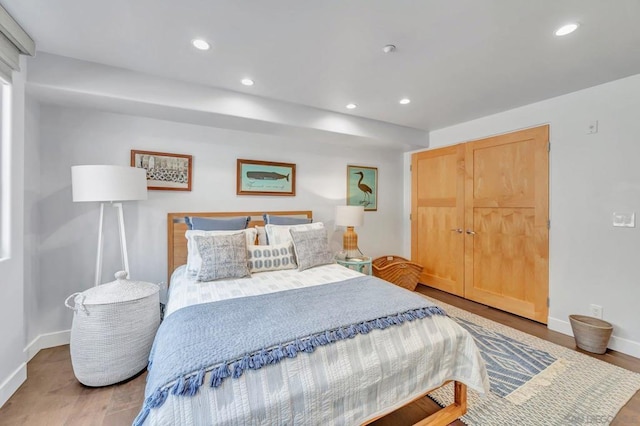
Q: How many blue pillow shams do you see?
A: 2